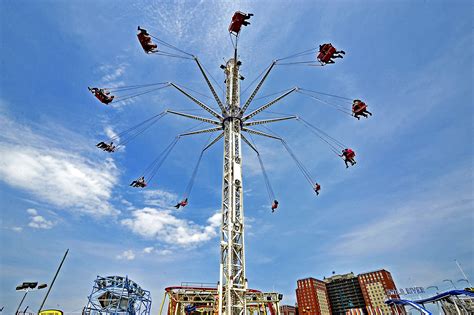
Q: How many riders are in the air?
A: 11